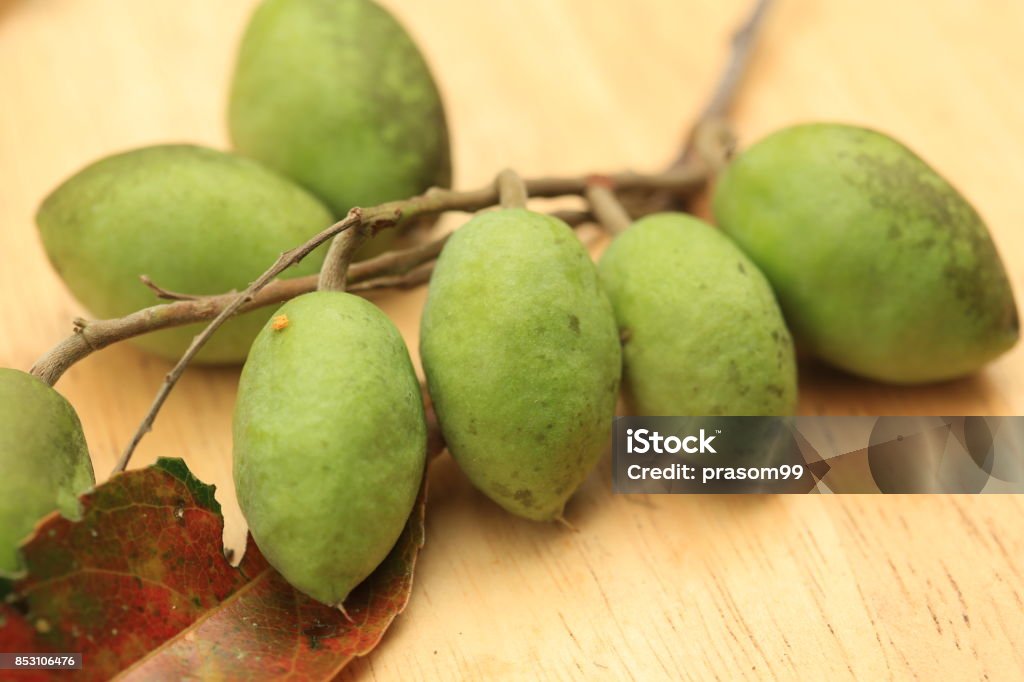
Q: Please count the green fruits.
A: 7